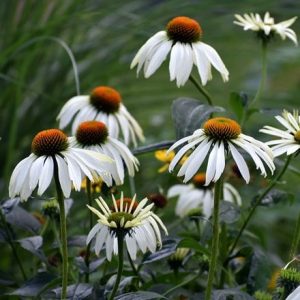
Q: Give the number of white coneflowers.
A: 9